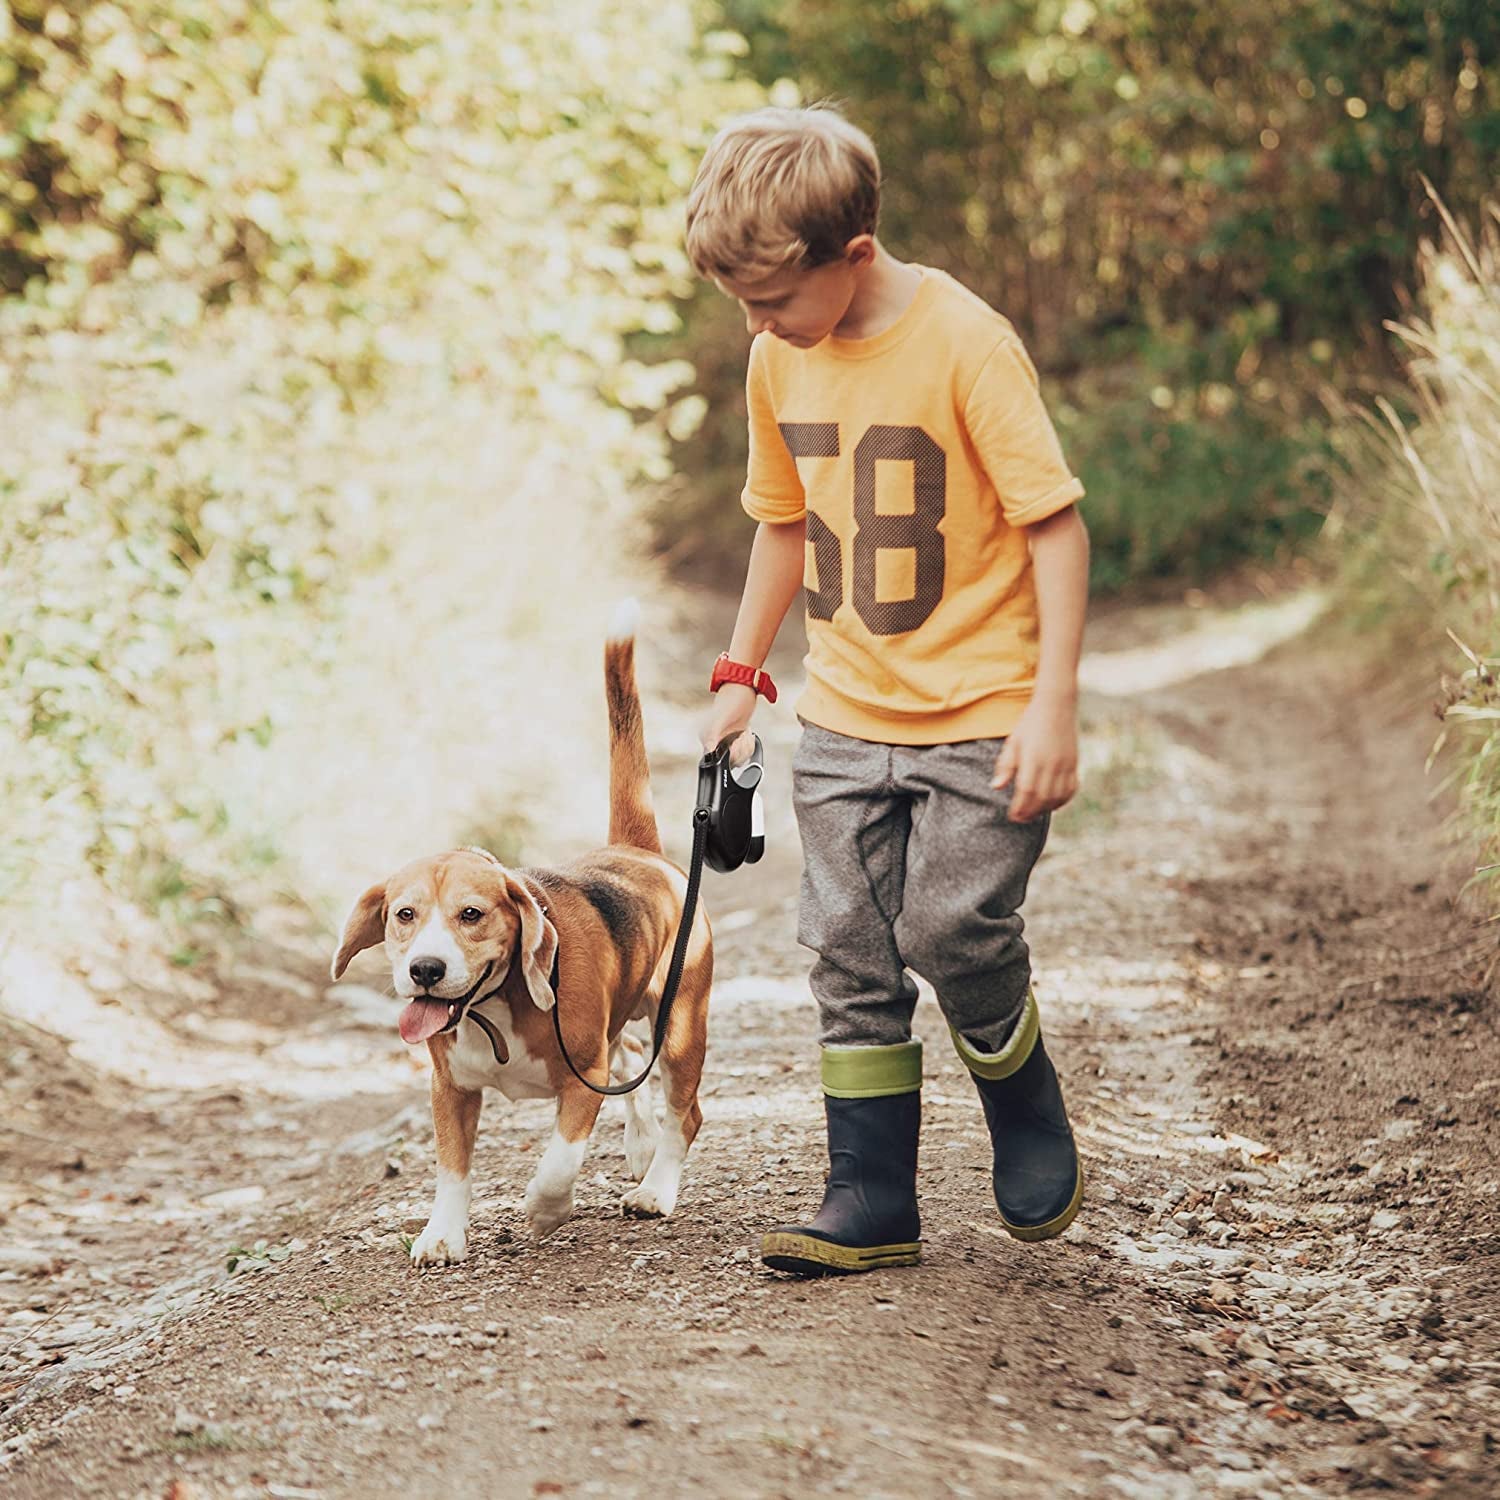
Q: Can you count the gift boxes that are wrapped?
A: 0